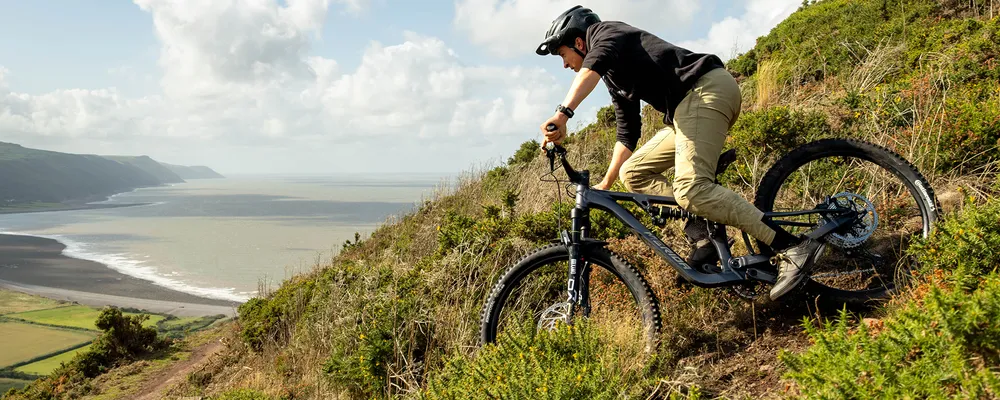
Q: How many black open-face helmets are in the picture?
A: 1